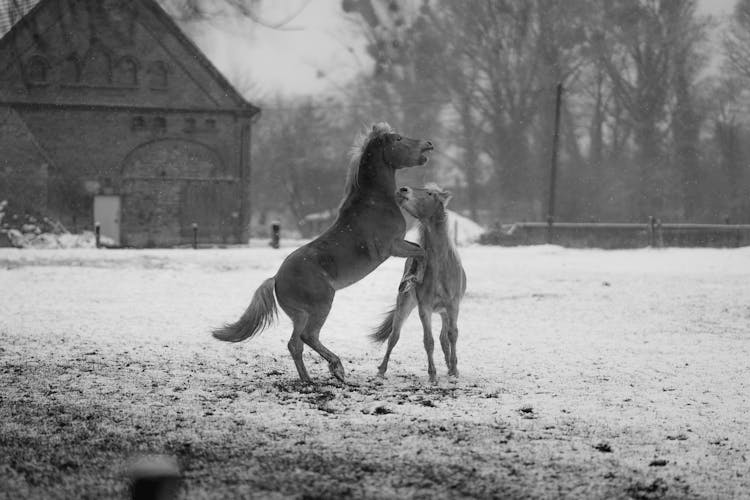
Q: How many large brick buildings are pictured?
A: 1